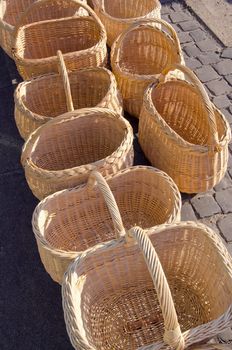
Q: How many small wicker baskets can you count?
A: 9